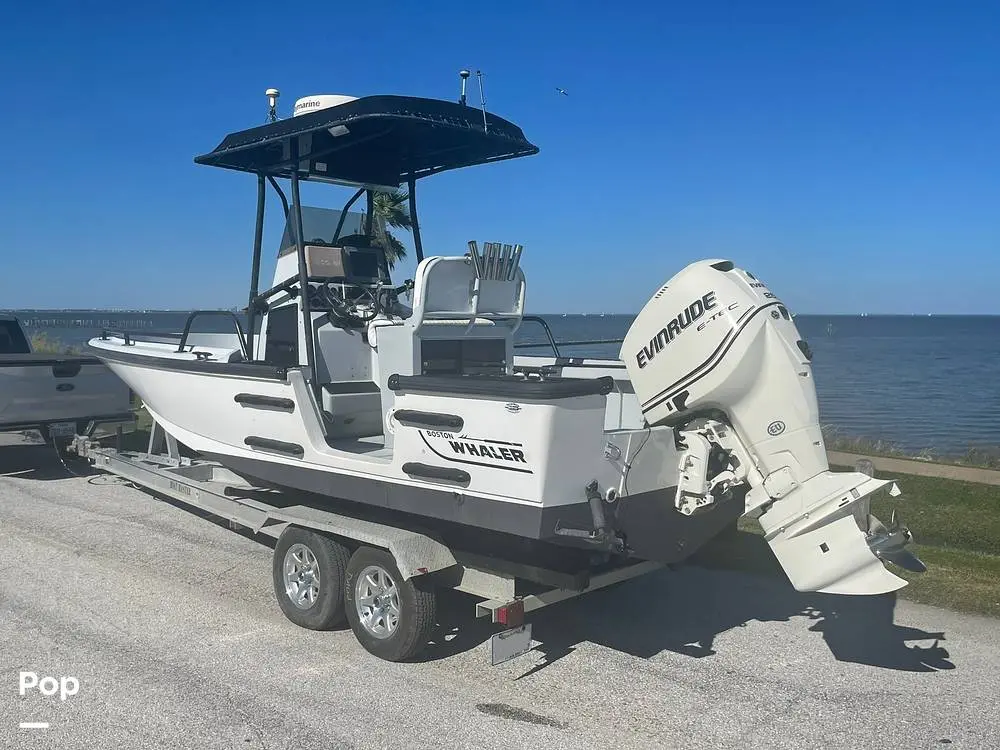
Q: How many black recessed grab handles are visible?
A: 4